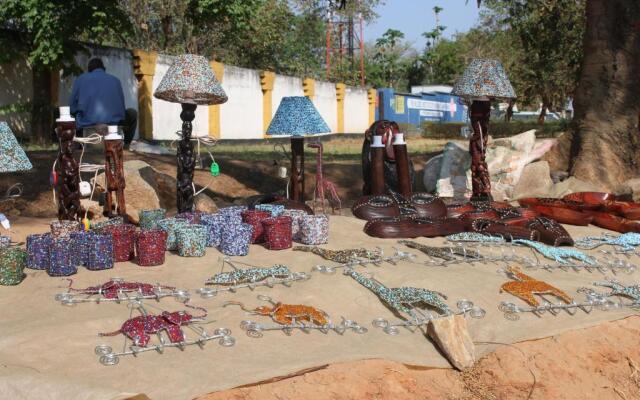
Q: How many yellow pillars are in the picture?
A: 6